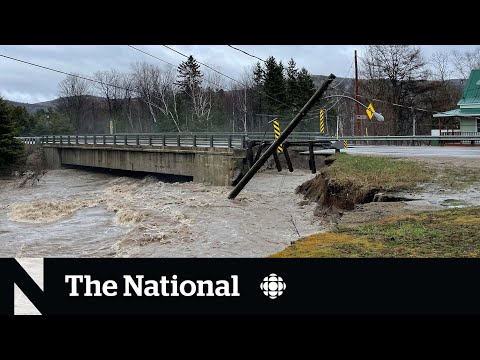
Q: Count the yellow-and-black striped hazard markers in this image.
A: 3